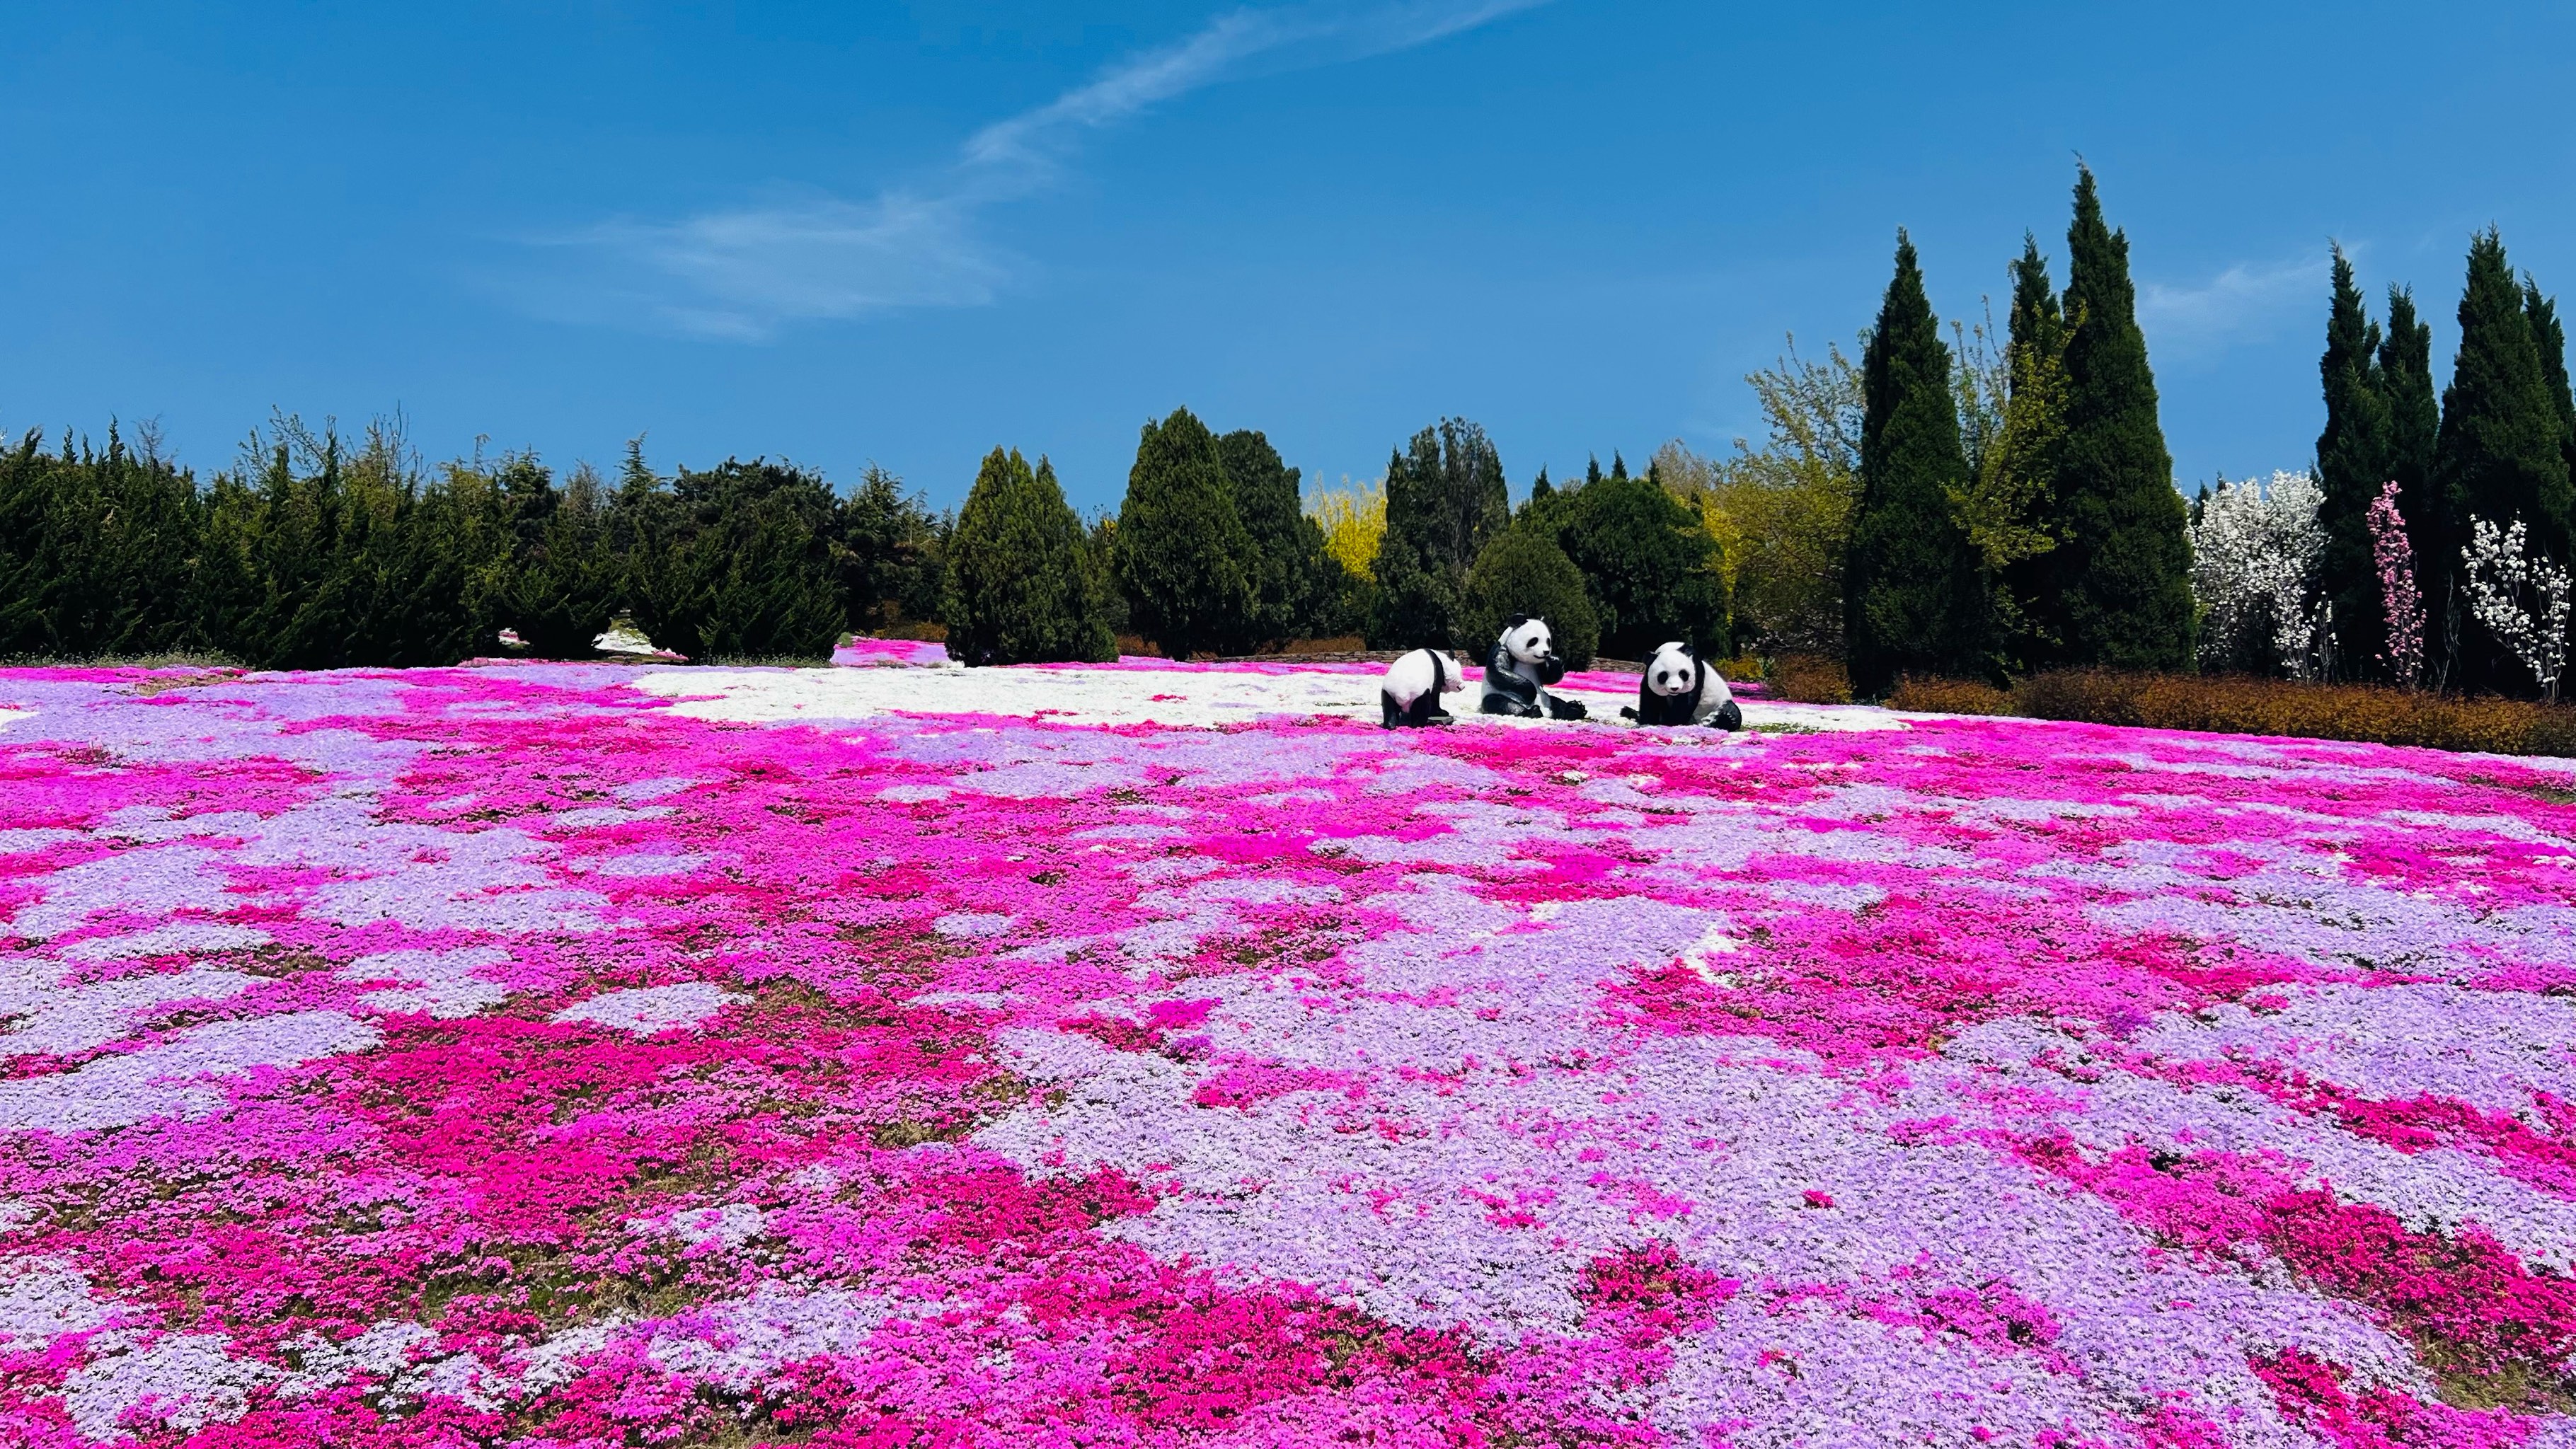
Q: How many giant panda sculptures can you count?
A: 3